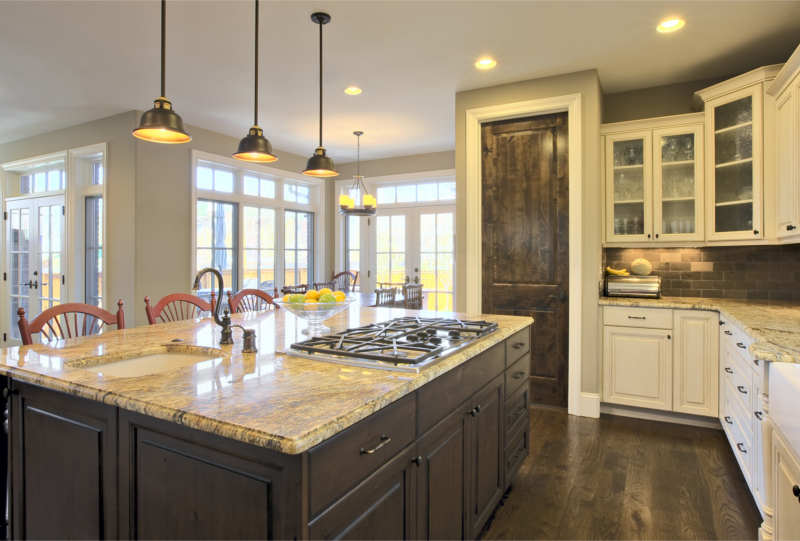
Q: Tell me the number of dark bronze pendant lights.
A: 3